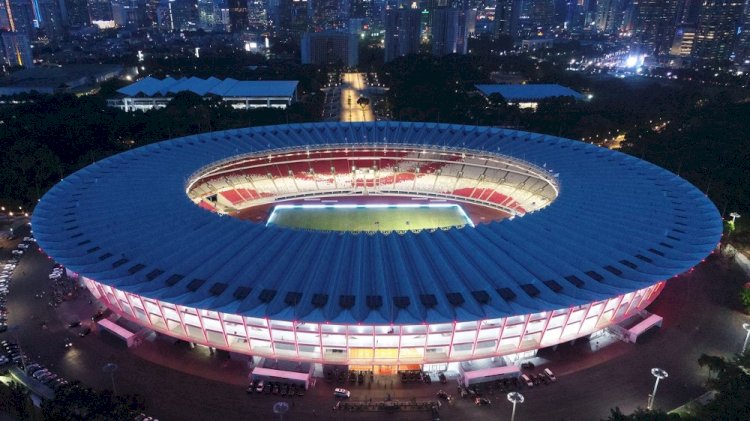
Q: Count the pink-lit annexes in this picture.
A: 4